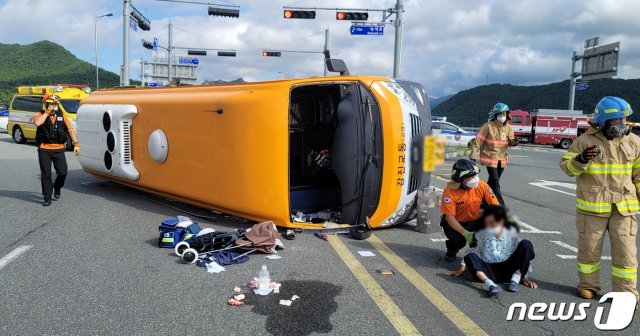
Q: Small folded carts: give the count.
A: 1